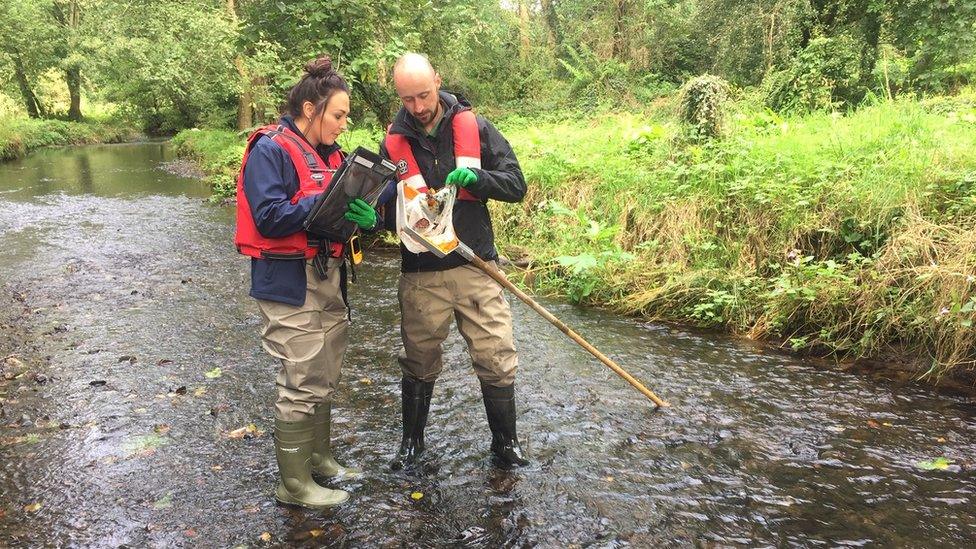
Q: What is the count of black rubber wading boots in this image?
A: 2